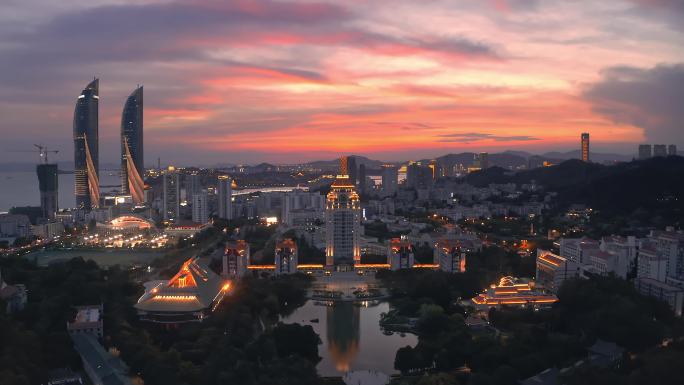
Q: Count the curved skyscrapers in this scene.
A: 2